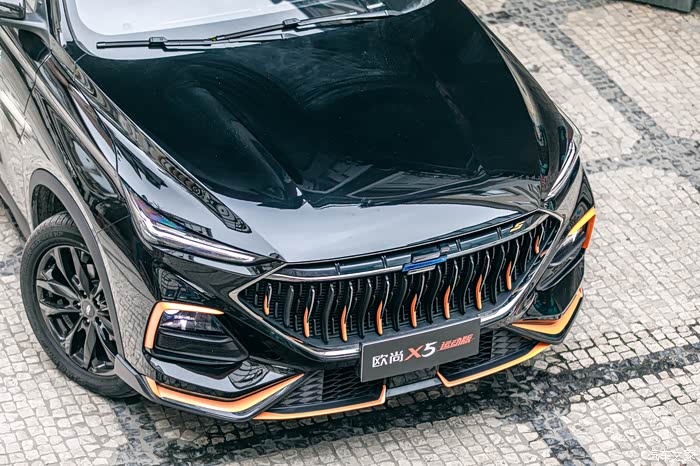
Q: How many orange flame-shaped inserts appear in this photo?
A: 9